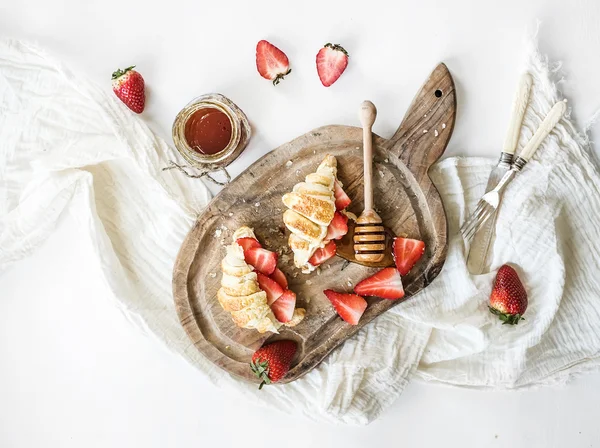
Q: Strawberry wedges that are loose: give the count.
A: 3